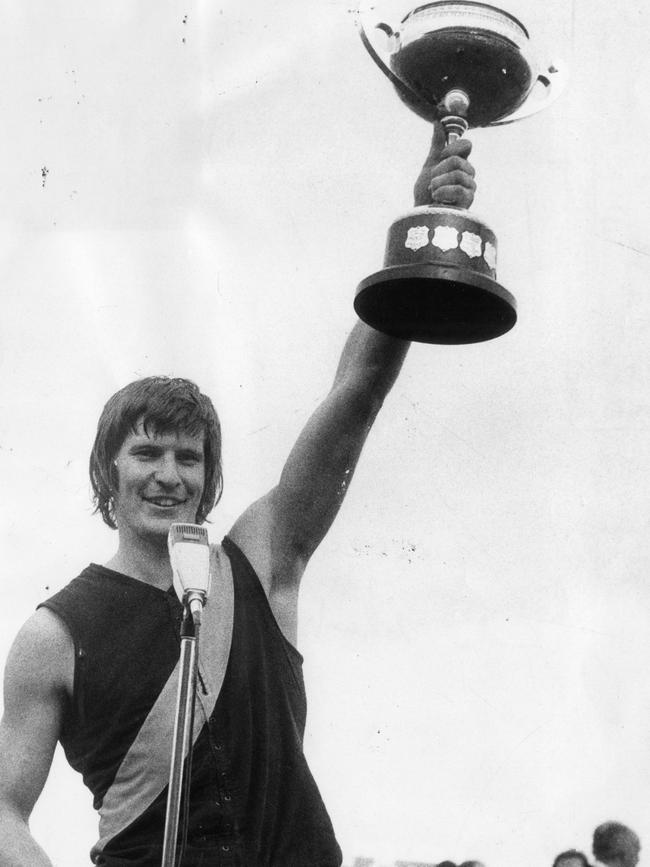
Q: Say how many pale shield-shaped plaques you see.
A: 4